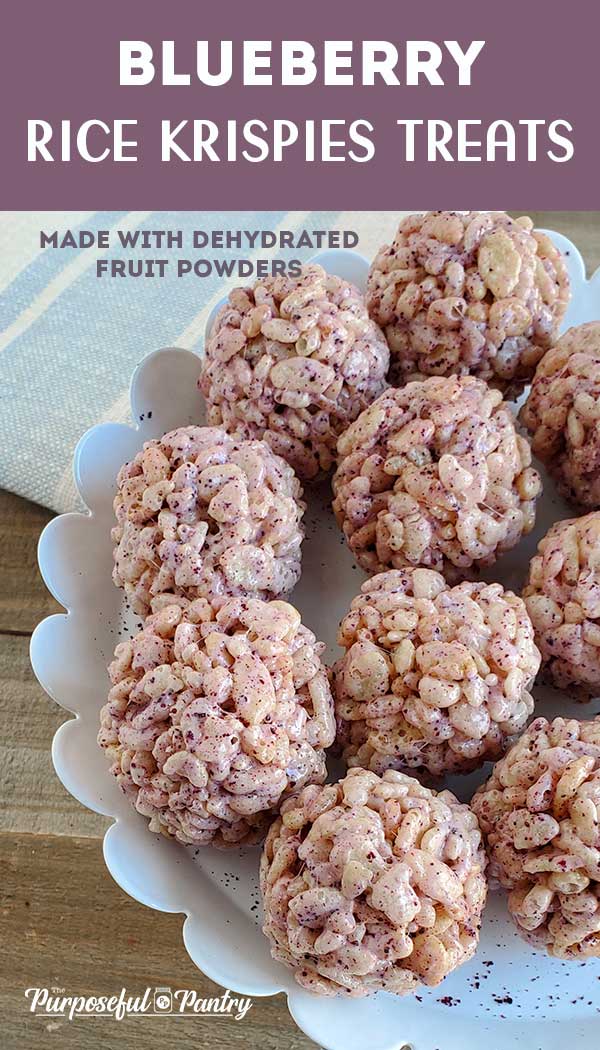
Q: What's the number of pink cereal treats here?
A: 10